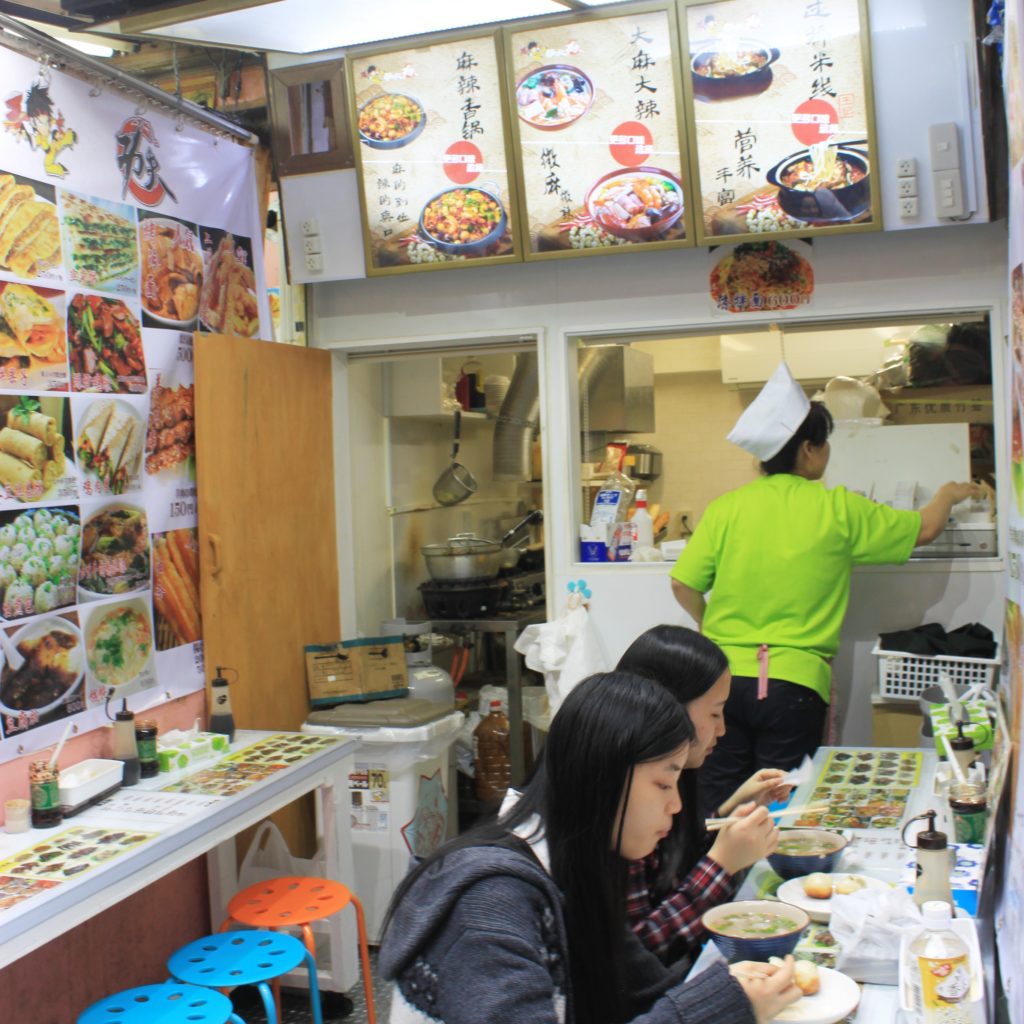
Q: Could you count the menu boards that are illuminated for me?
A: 3